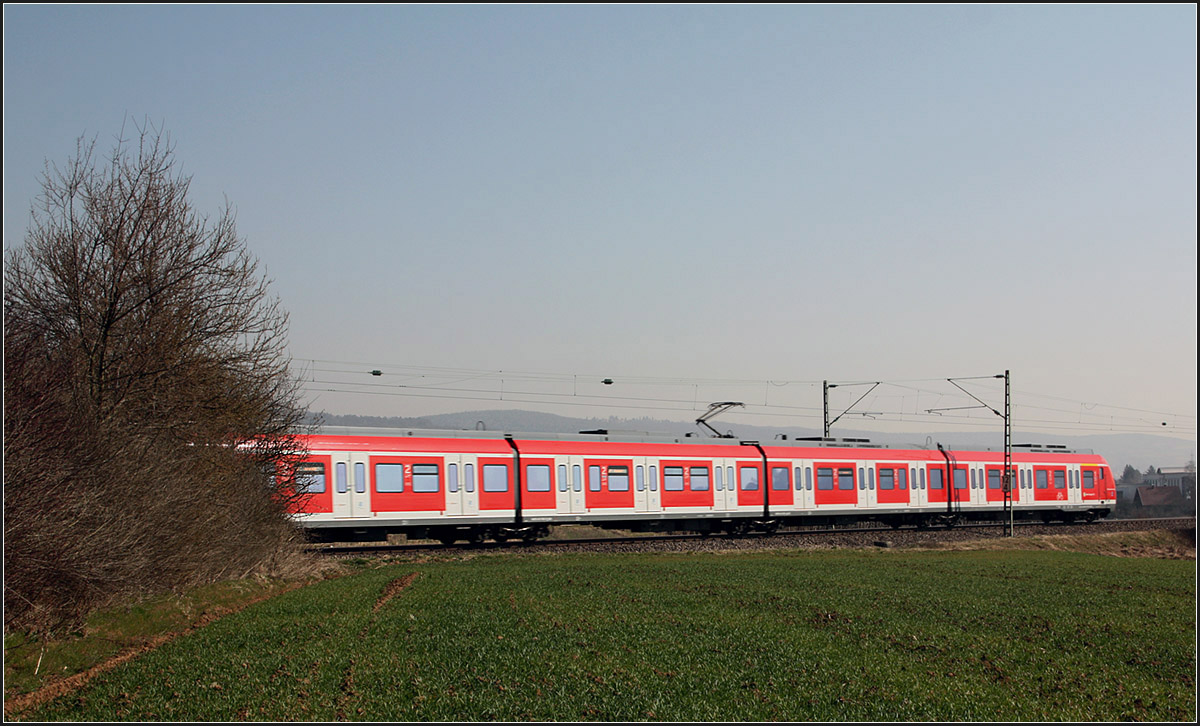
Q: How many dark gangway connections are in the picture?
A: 3